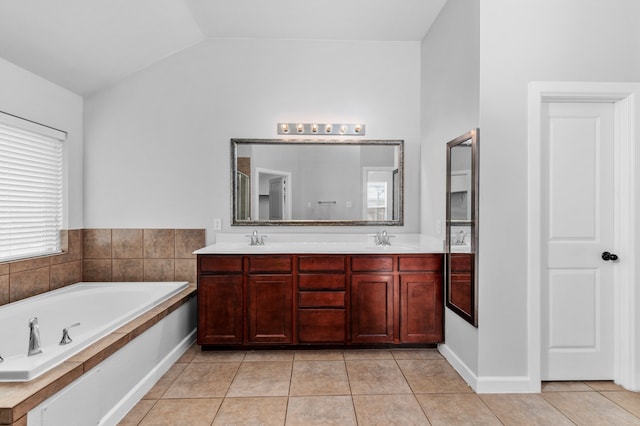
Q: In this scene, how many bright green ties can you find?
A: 0